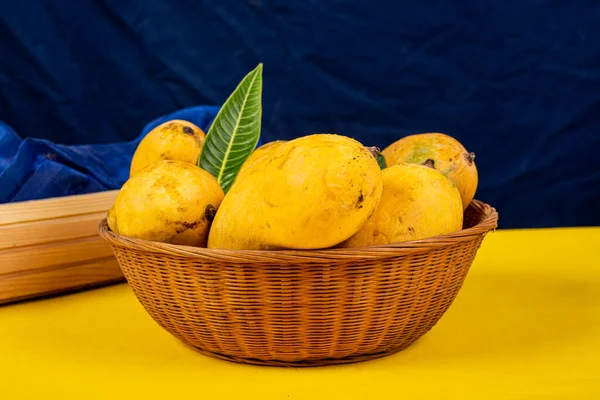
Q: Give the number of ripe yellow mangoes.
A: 6